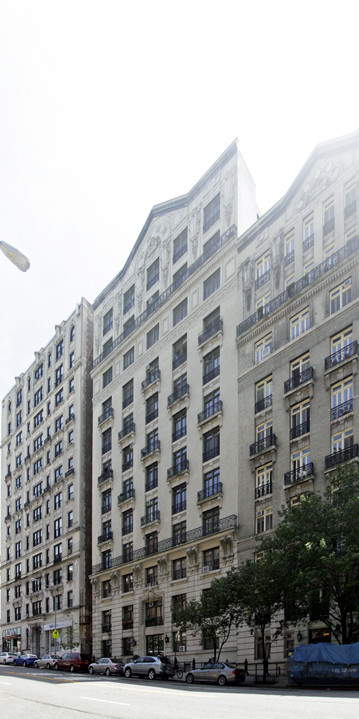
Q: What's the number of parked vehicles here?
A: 7